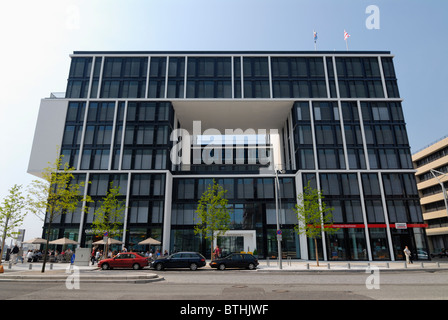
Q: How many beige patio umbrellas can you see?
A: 4